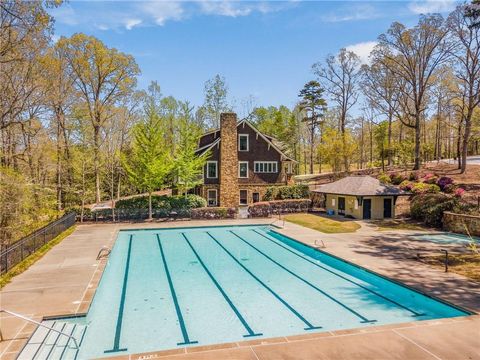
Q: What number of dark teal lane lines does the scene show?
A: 6